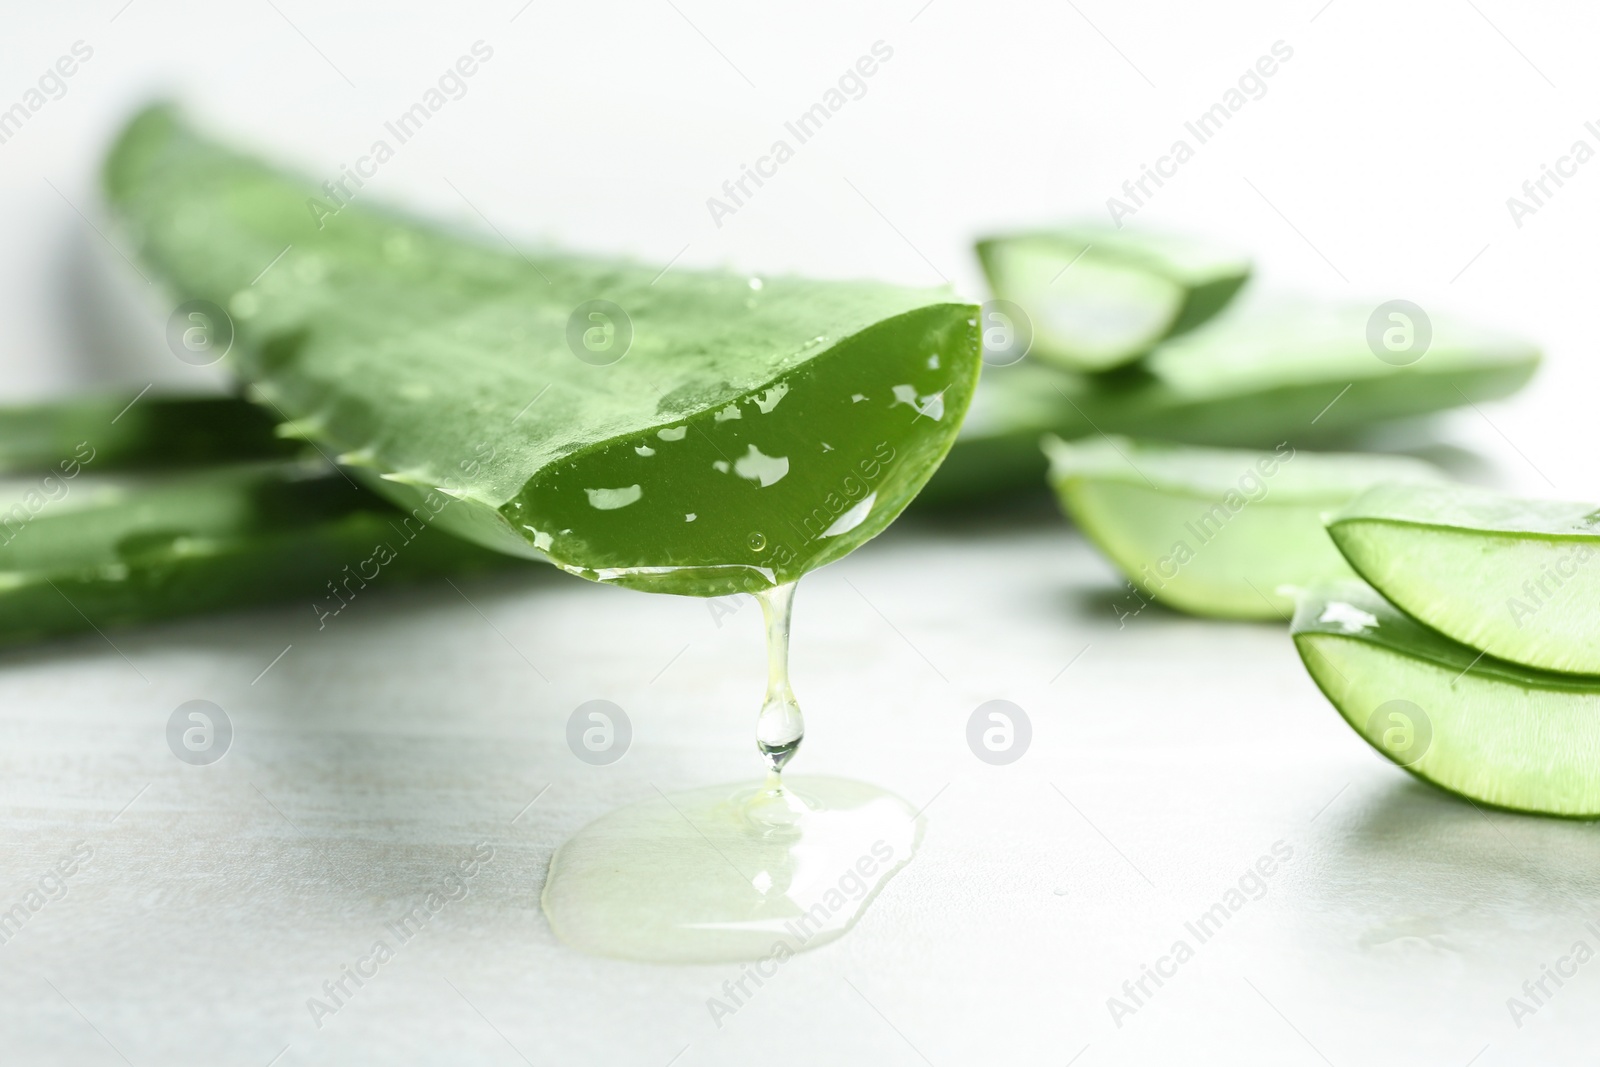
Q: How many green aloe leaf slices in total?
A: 4